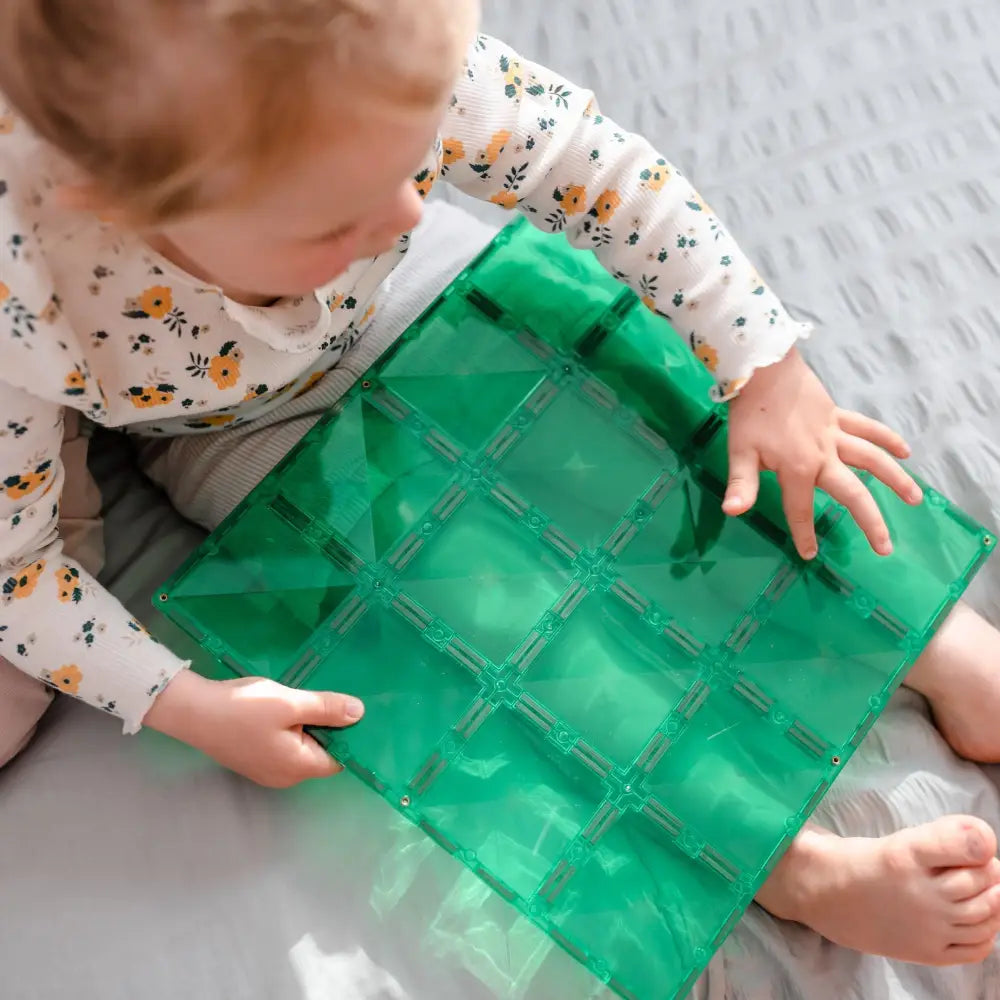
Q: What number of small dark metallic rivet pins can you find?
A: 5